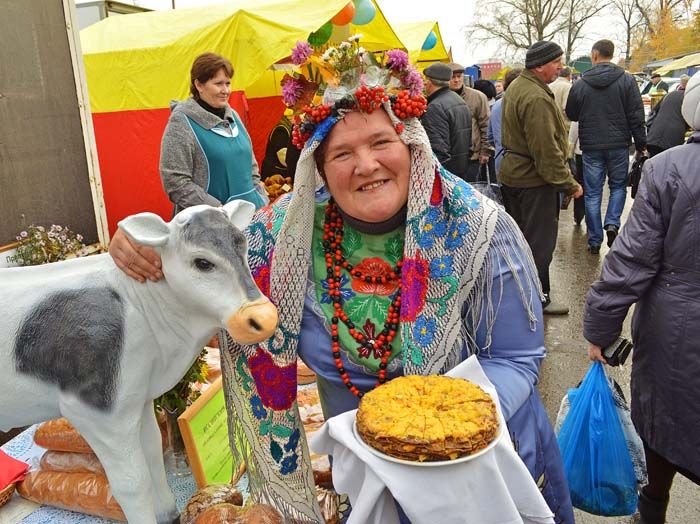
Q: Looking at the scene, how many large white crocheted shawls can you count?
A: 1